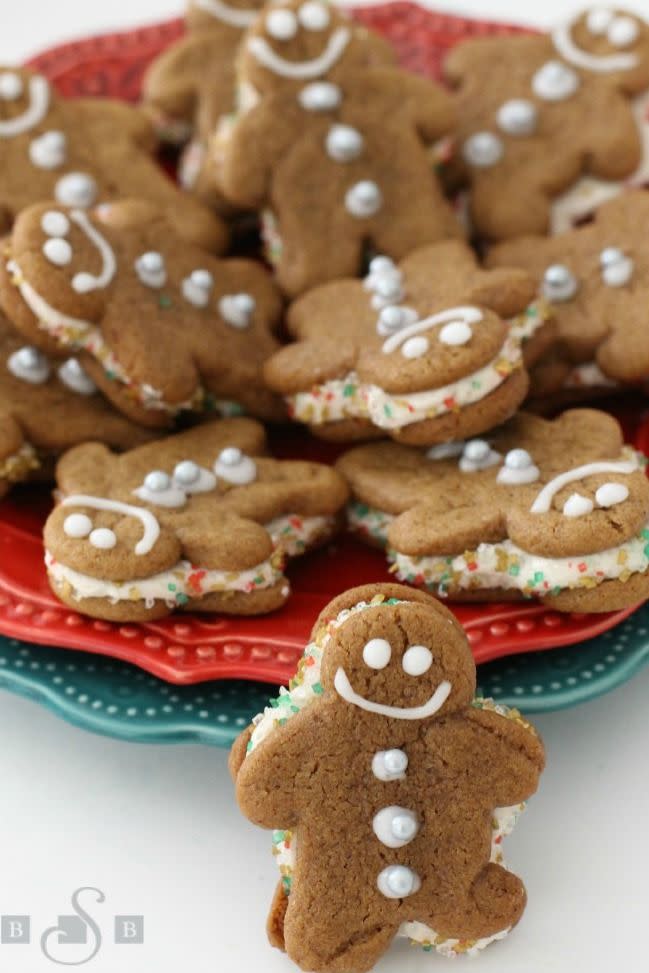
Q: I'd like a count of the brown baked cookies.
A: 11